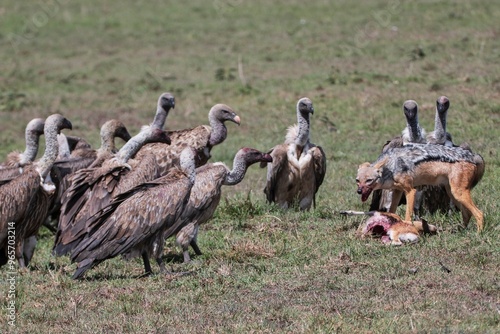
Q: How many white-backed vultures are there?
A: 12